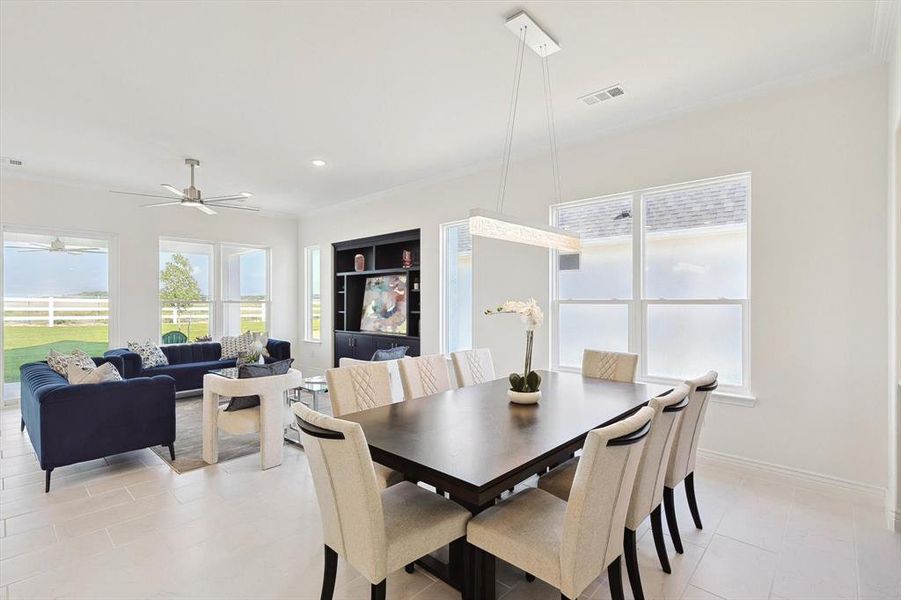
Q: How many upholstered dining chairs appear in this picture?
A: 8